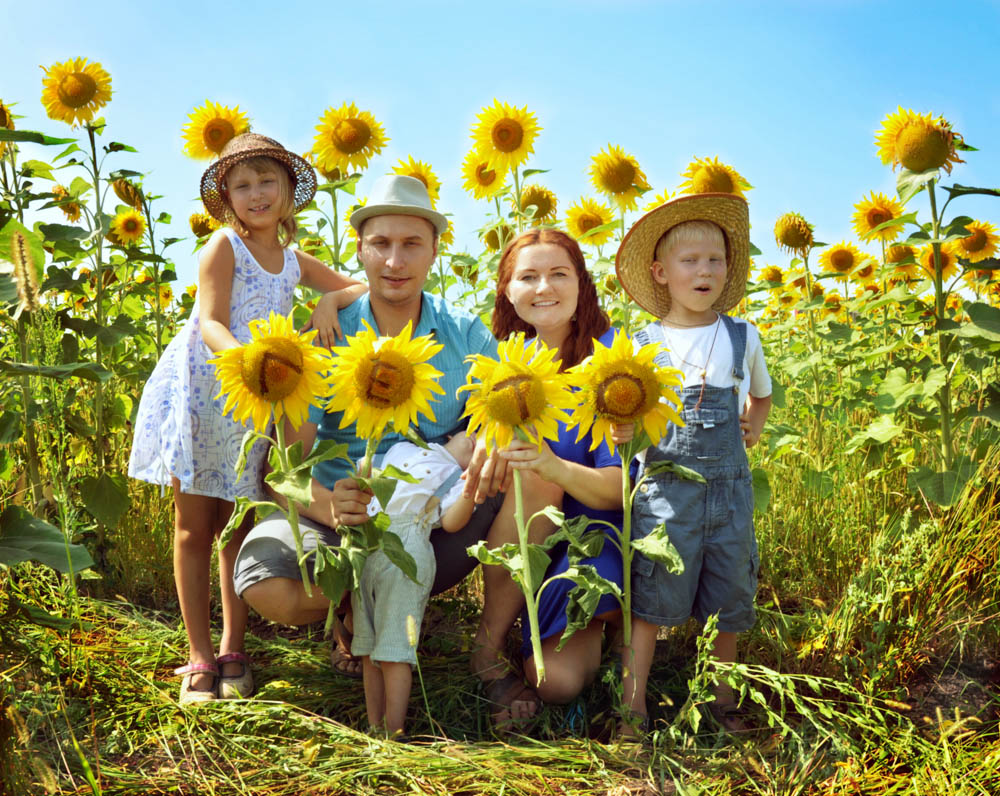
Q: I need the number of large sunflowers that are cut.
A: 4